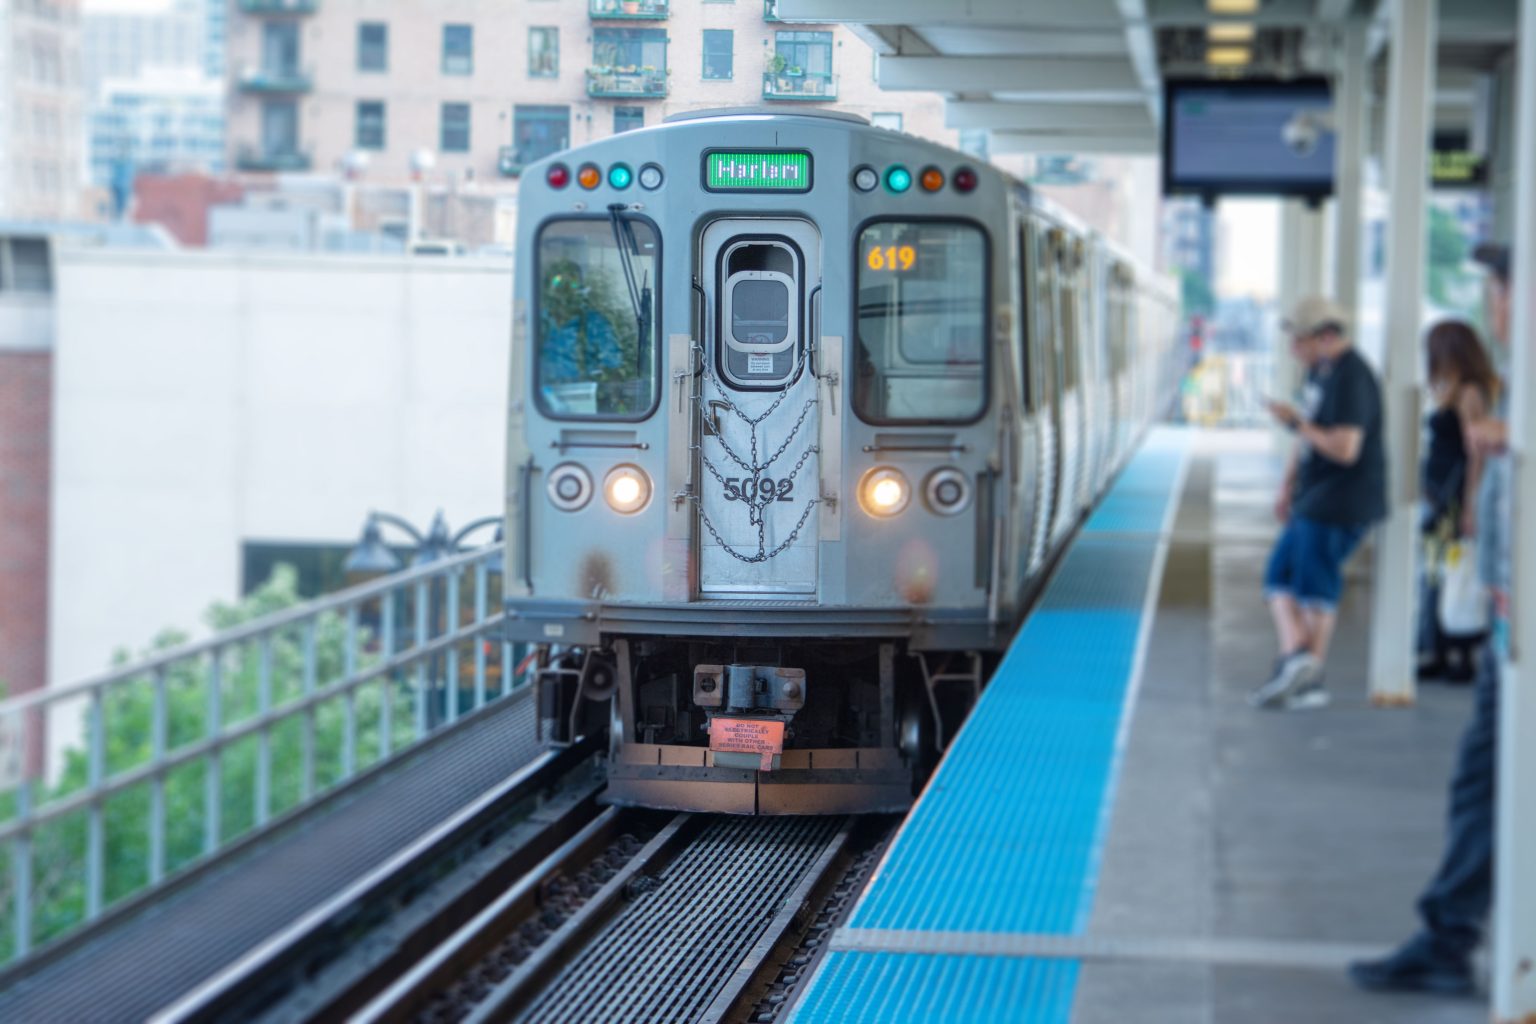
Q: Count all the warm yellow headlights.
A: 2